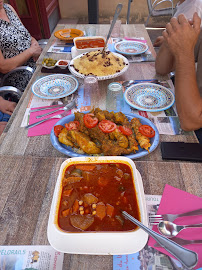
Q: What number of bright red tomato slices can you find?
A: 6